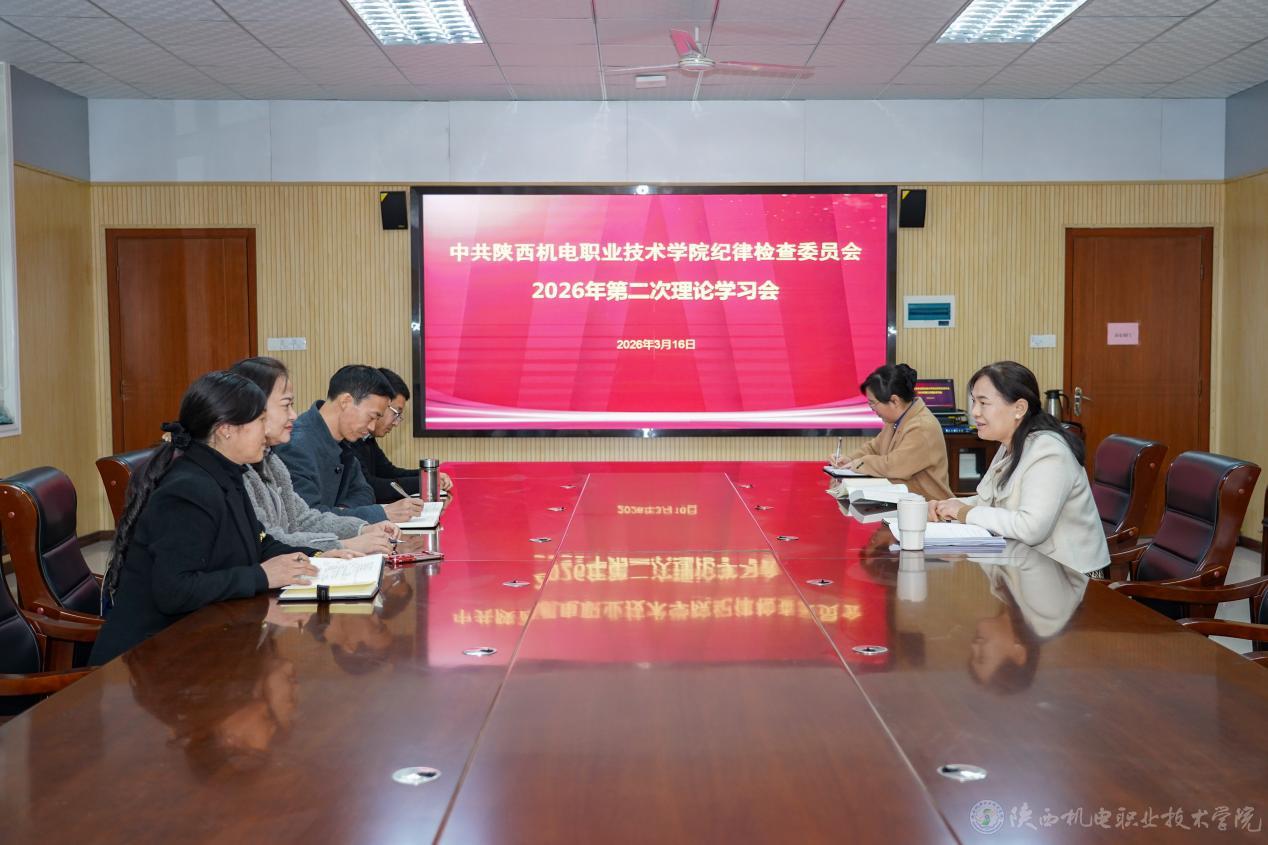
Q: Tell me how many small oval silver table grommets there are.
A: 12